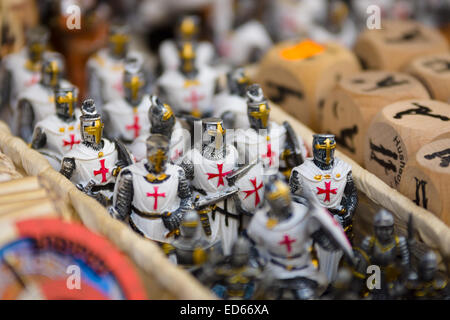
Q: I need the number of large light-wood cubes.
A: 6